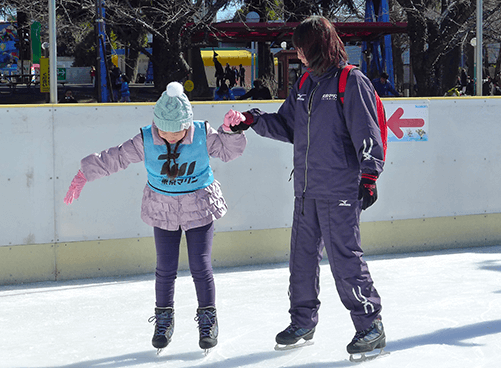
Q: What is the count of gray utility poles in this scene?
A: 2